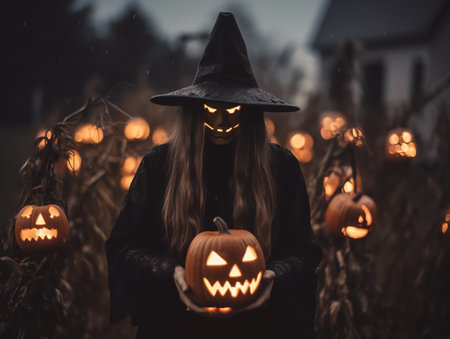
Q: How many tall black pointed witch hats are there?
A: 1